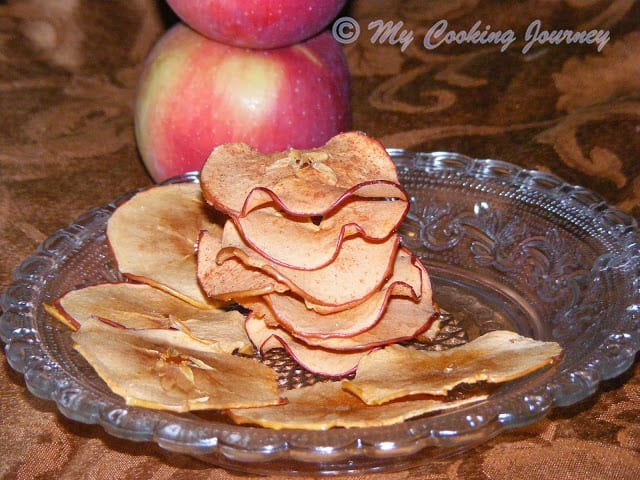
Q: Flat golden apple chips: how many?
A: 5